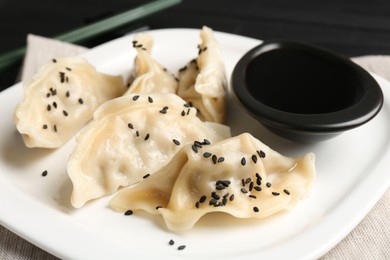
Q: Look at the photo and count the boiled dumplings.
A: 5